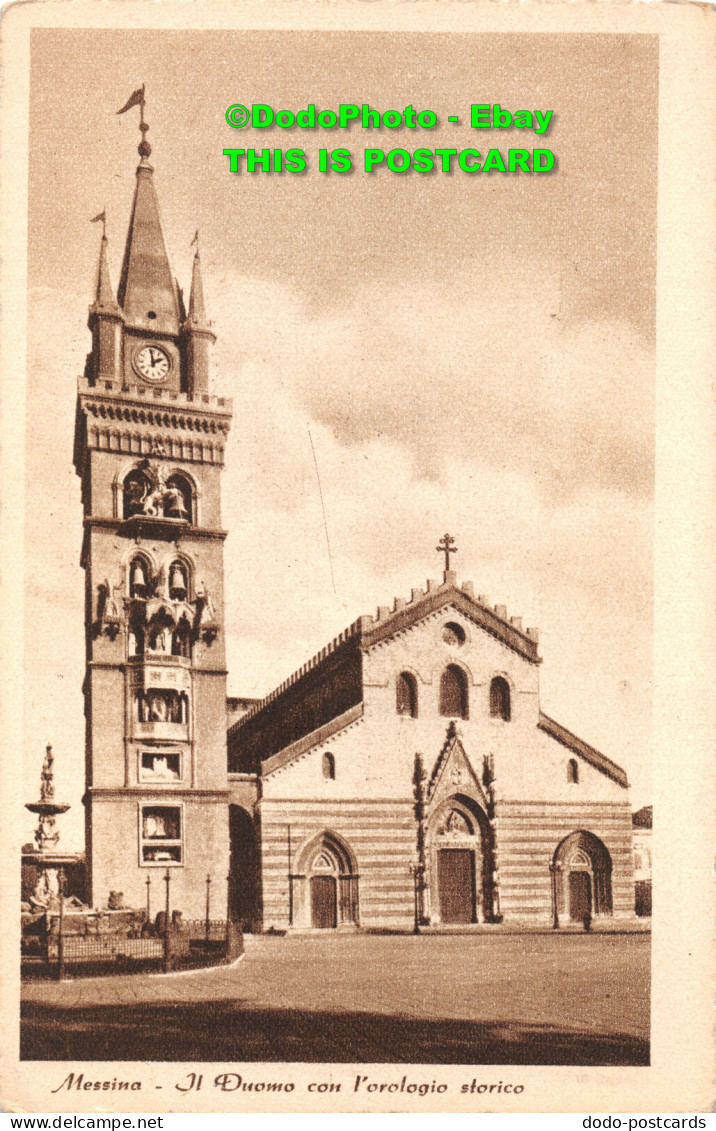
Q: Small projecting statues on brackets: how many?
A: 2